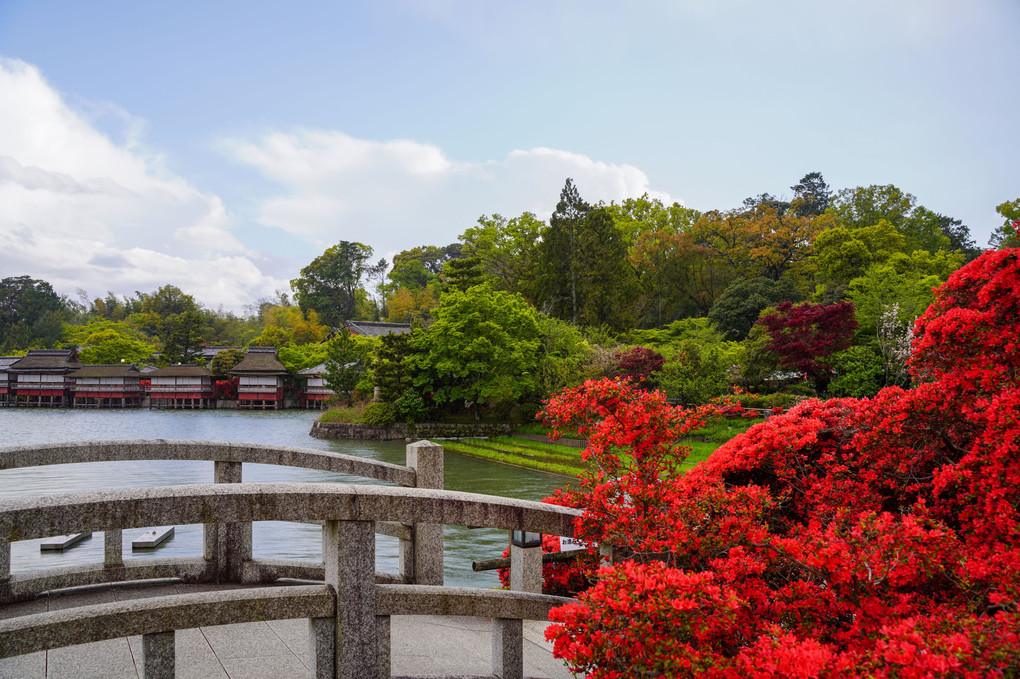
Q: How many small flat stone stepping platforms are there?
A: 2